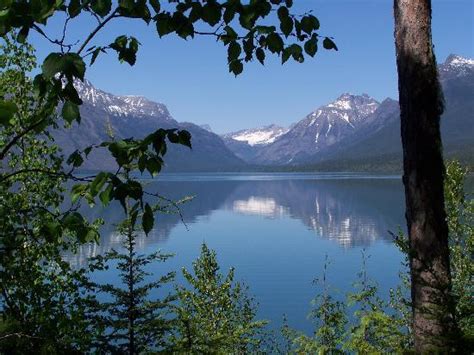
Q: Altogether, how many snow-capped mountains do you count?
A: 4